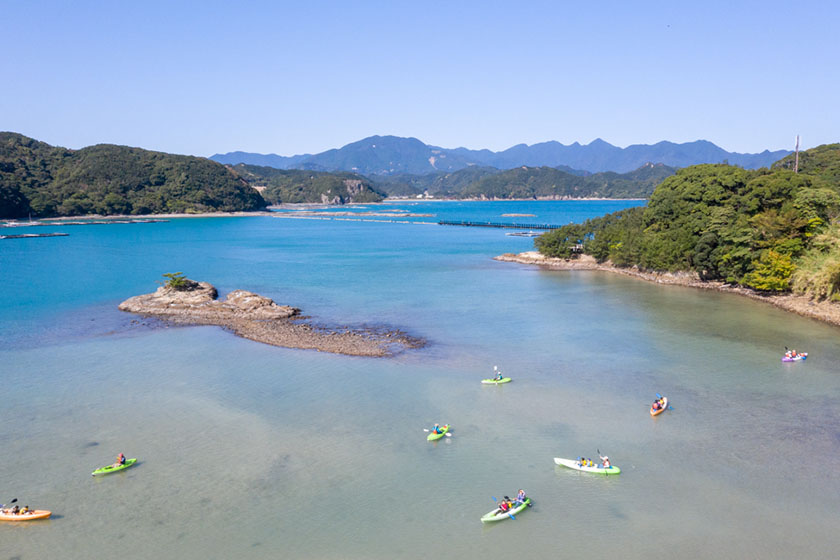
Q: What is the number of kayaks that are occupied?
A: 8